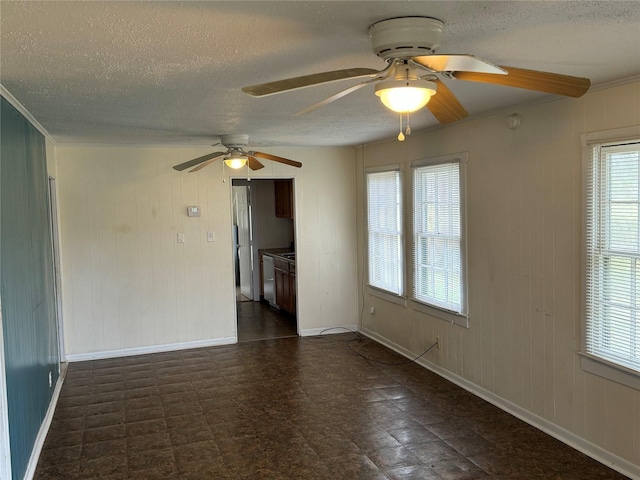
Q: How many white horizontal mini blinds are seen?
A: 3